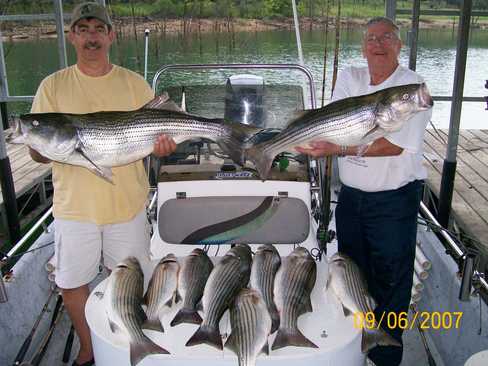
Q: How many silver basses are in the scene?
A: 10